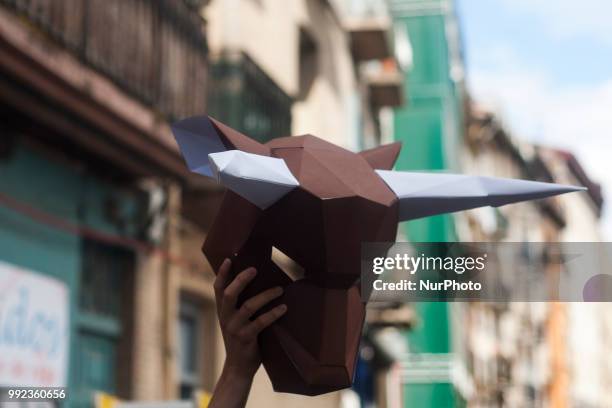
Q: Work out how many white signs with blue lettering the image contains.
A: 1